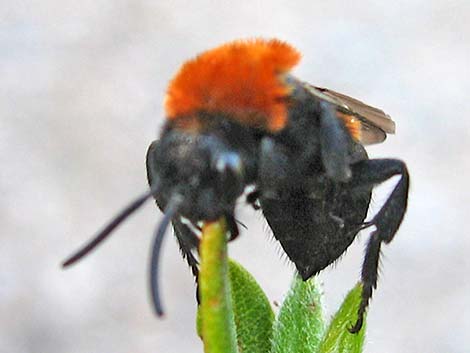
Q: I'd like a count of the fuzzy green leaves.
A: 3